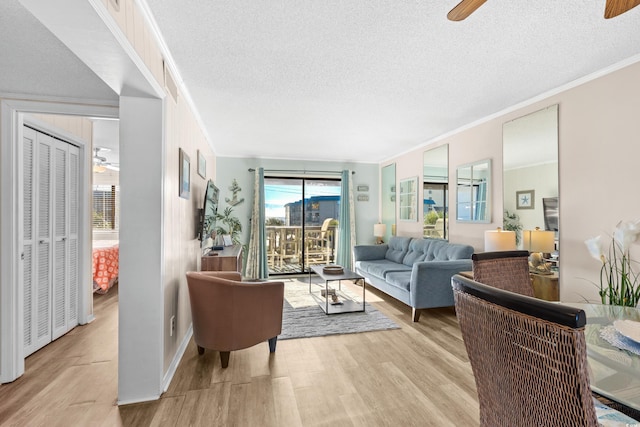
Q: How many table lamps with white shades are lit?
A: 2